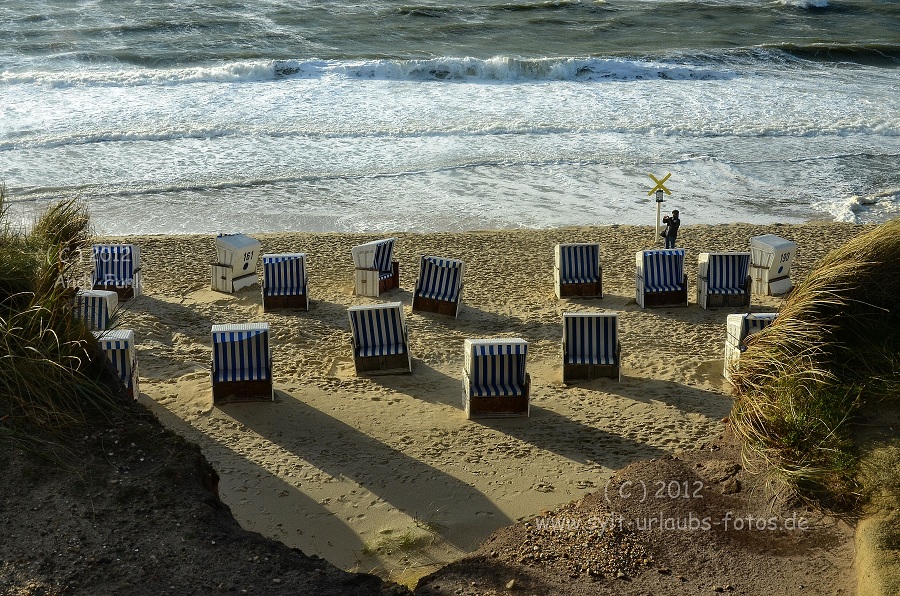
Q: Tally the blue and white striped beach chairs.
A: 14